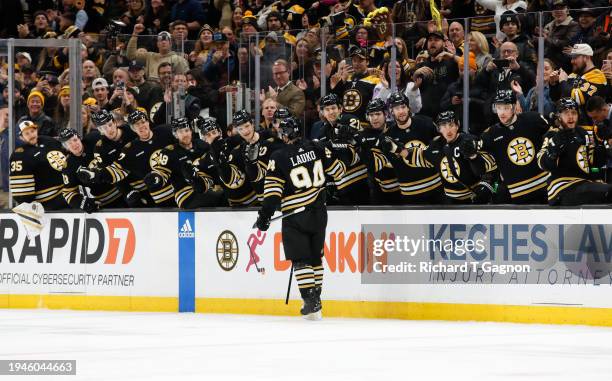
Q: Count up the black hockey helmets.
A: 14